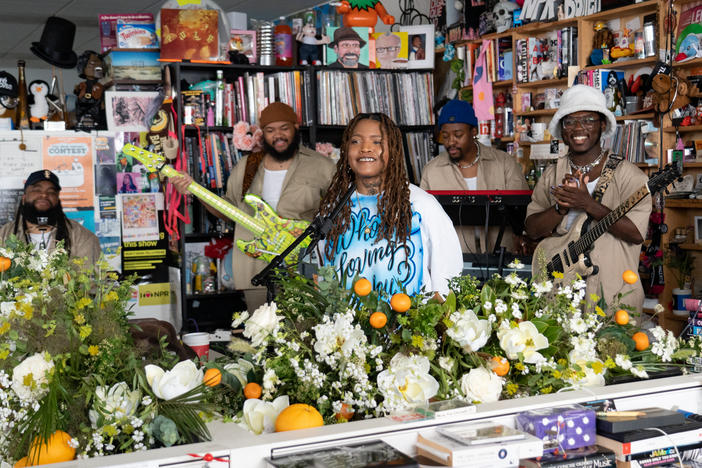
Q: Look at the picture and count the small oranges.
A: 11